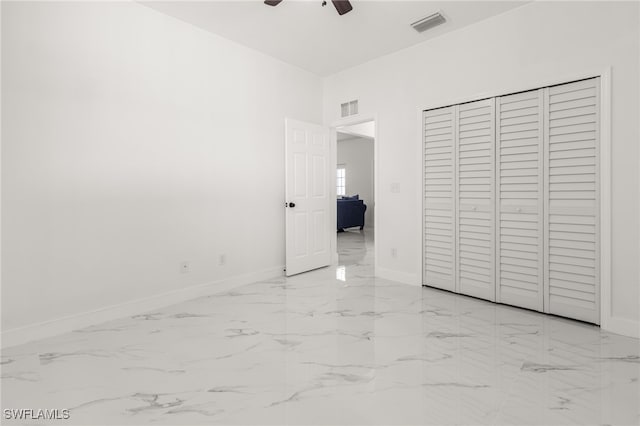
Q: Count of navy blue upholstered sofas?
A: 1